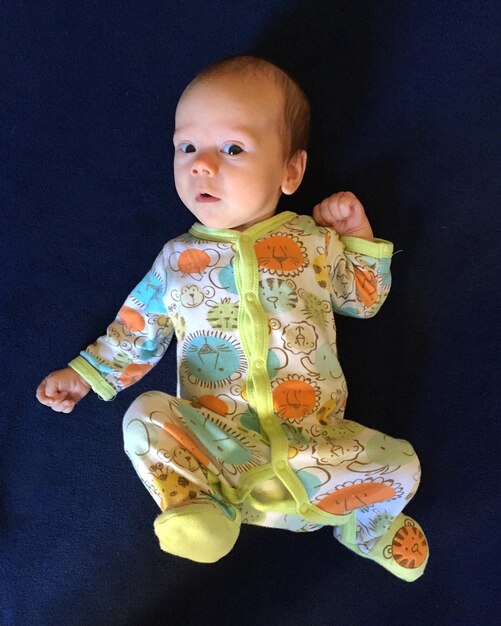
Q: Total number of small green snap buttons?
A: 6